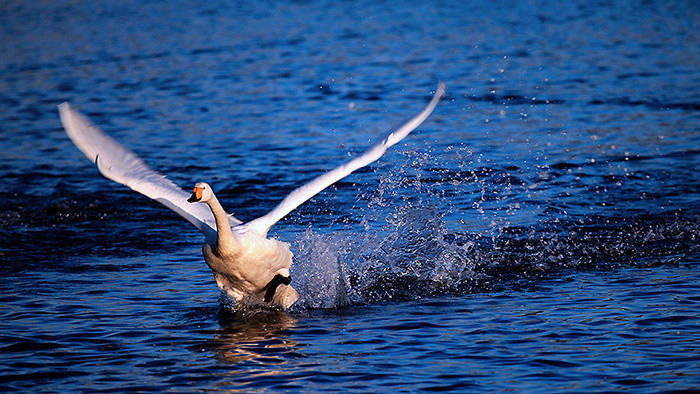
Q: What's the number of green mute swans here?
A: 0